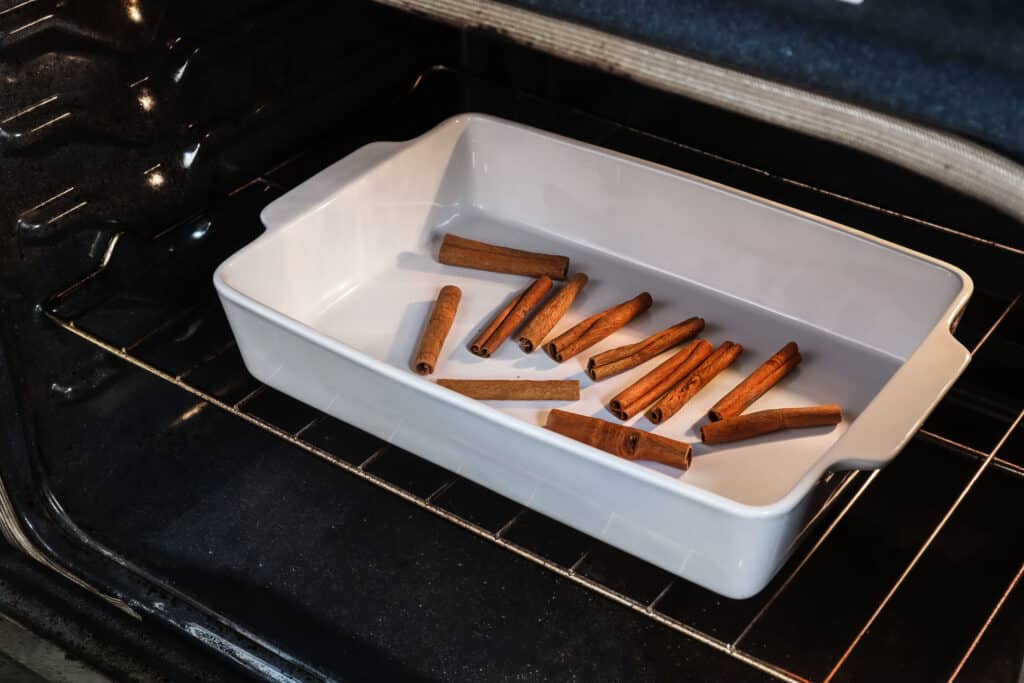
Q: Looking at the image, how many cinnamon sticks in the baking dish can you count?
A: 12